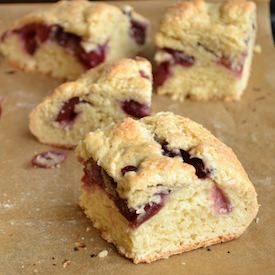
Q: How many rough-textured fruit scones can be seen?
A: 4